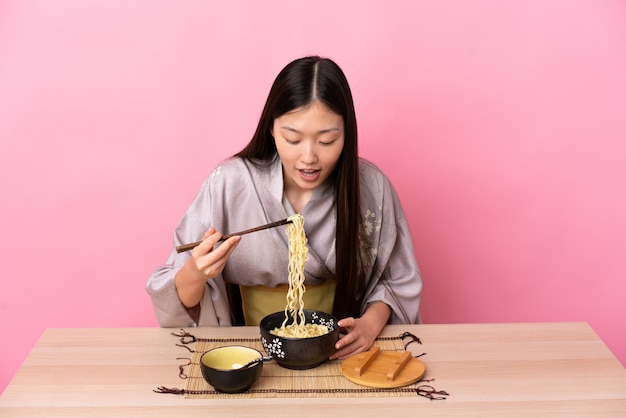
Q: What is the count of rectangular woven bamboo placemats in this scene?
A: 1